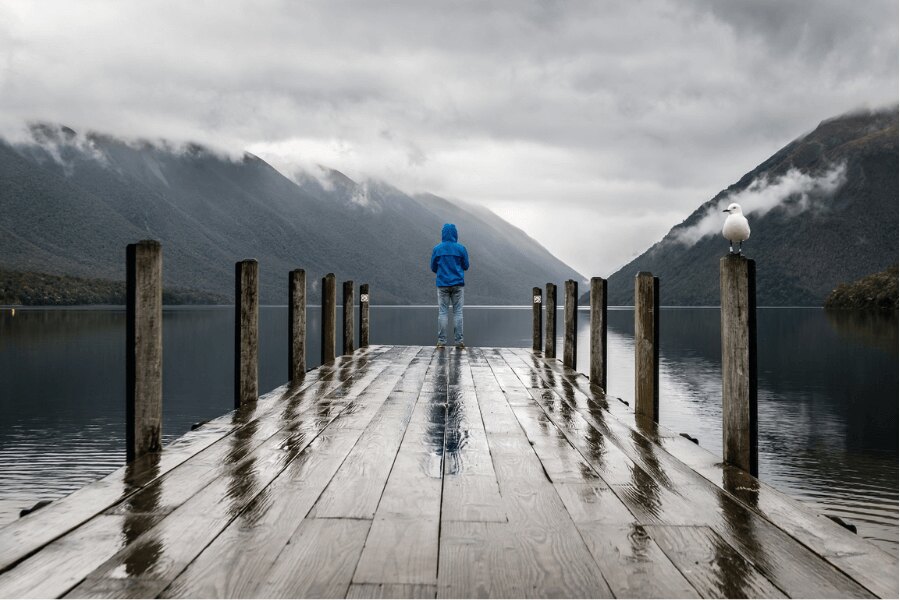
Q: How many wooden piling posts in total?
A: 12